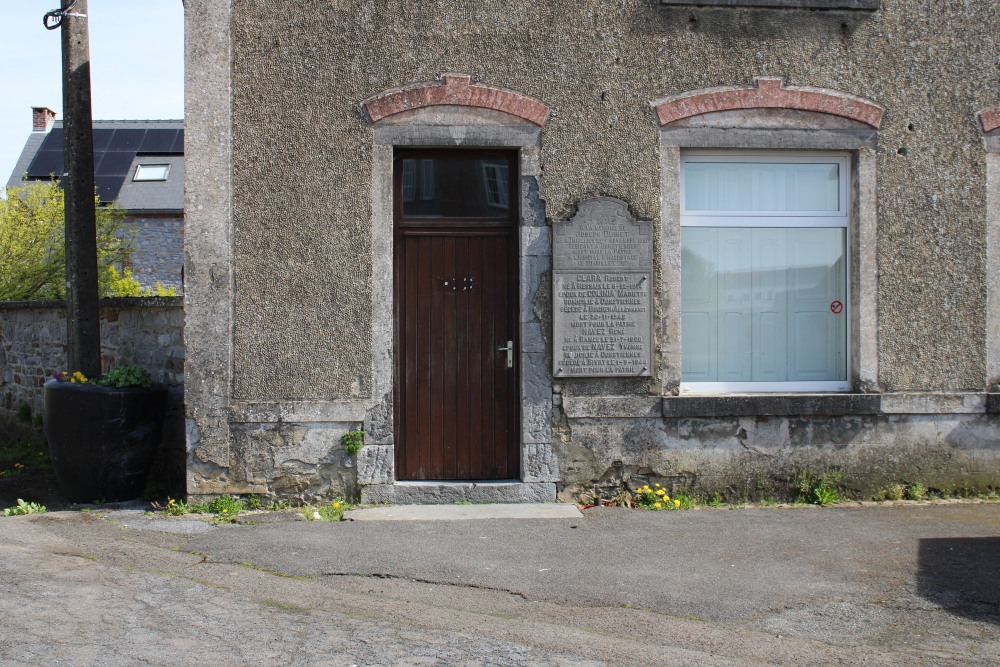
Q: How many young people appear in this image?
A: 0